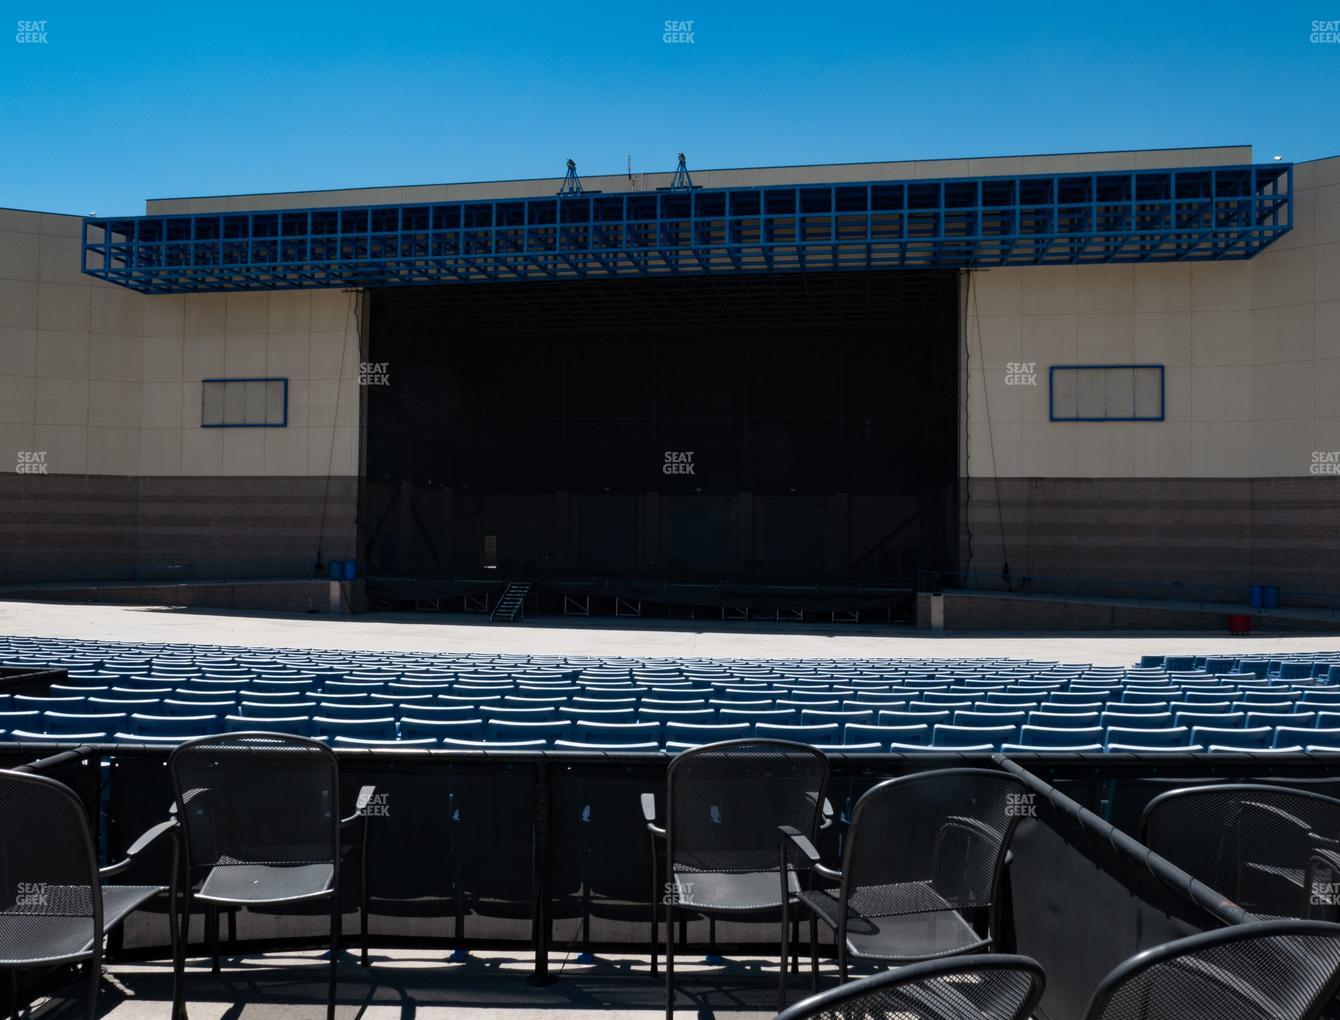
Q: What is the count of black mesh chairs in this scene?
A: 7